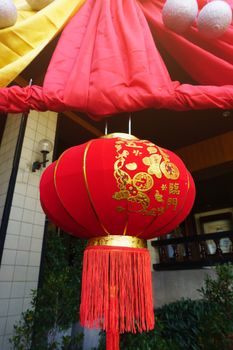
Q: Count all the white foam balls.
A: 4